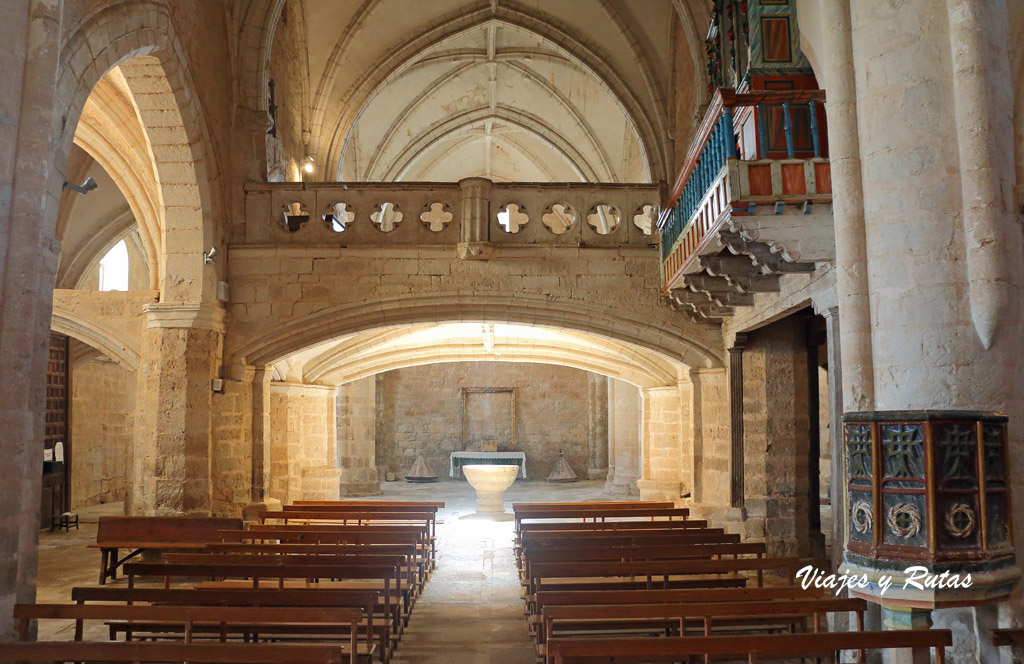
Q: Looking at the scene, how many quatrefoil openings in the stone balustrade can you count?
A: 8